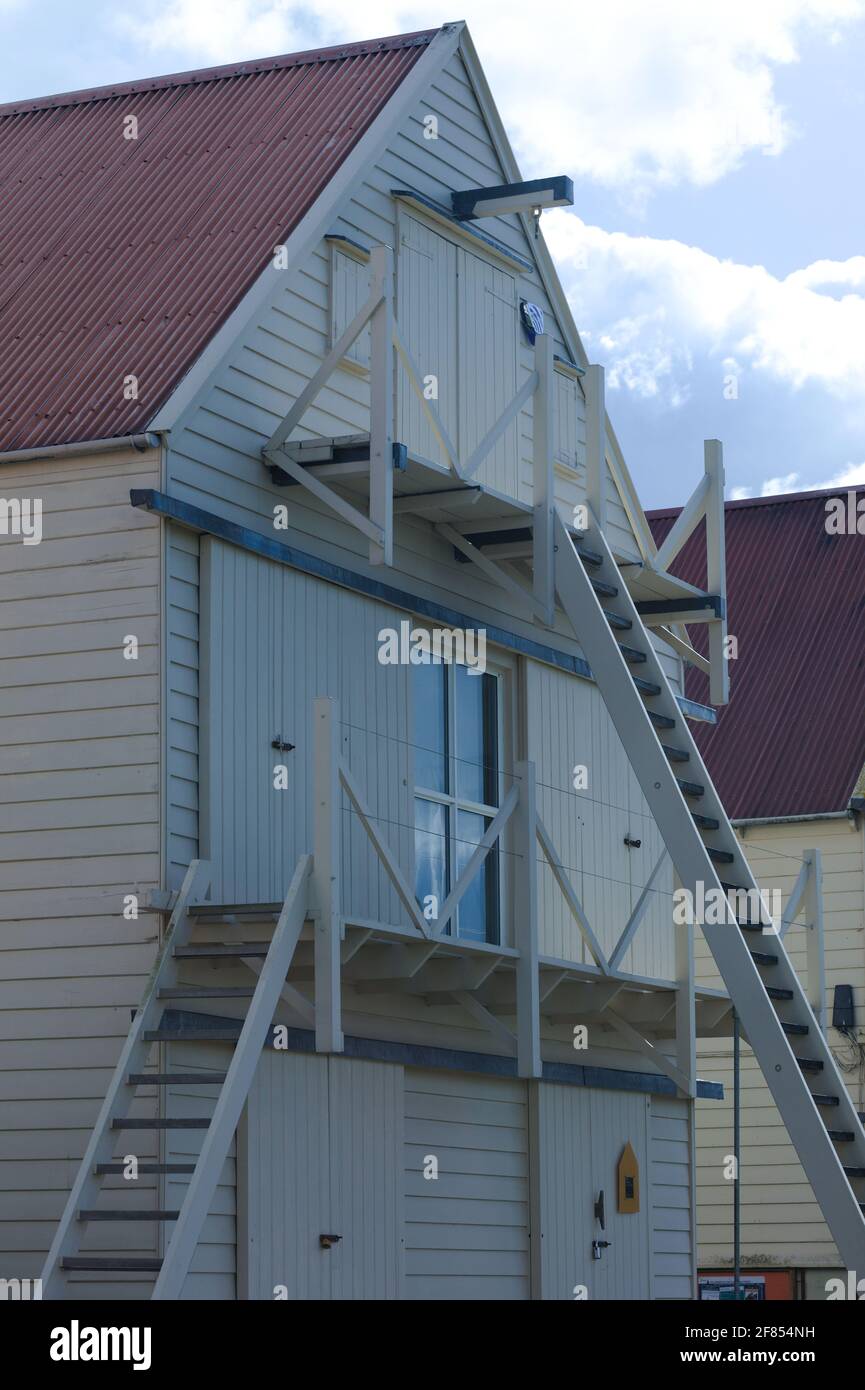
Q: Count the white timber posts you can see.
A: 8